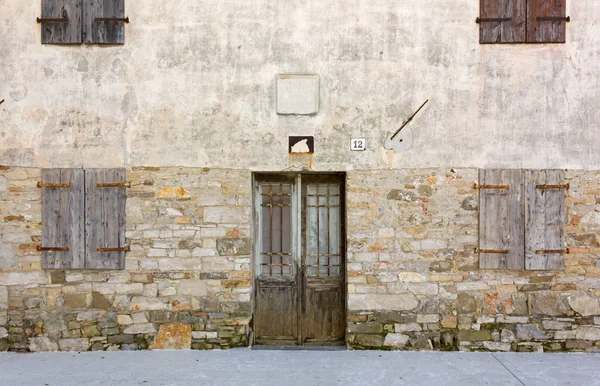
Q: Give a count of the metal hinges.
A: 12